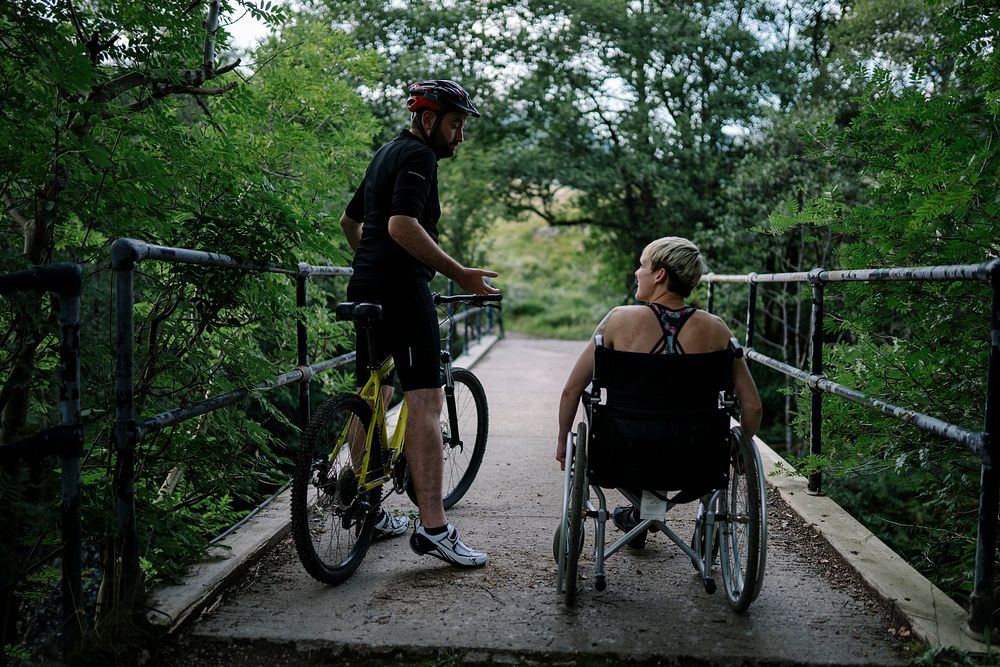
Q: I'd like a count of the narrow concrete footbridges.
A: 1